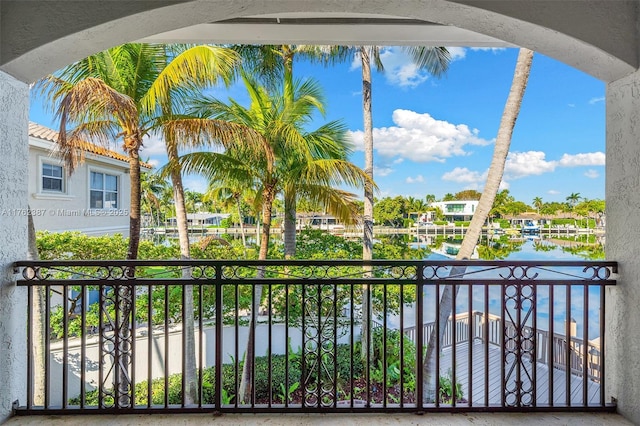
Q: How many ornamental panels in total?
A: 3